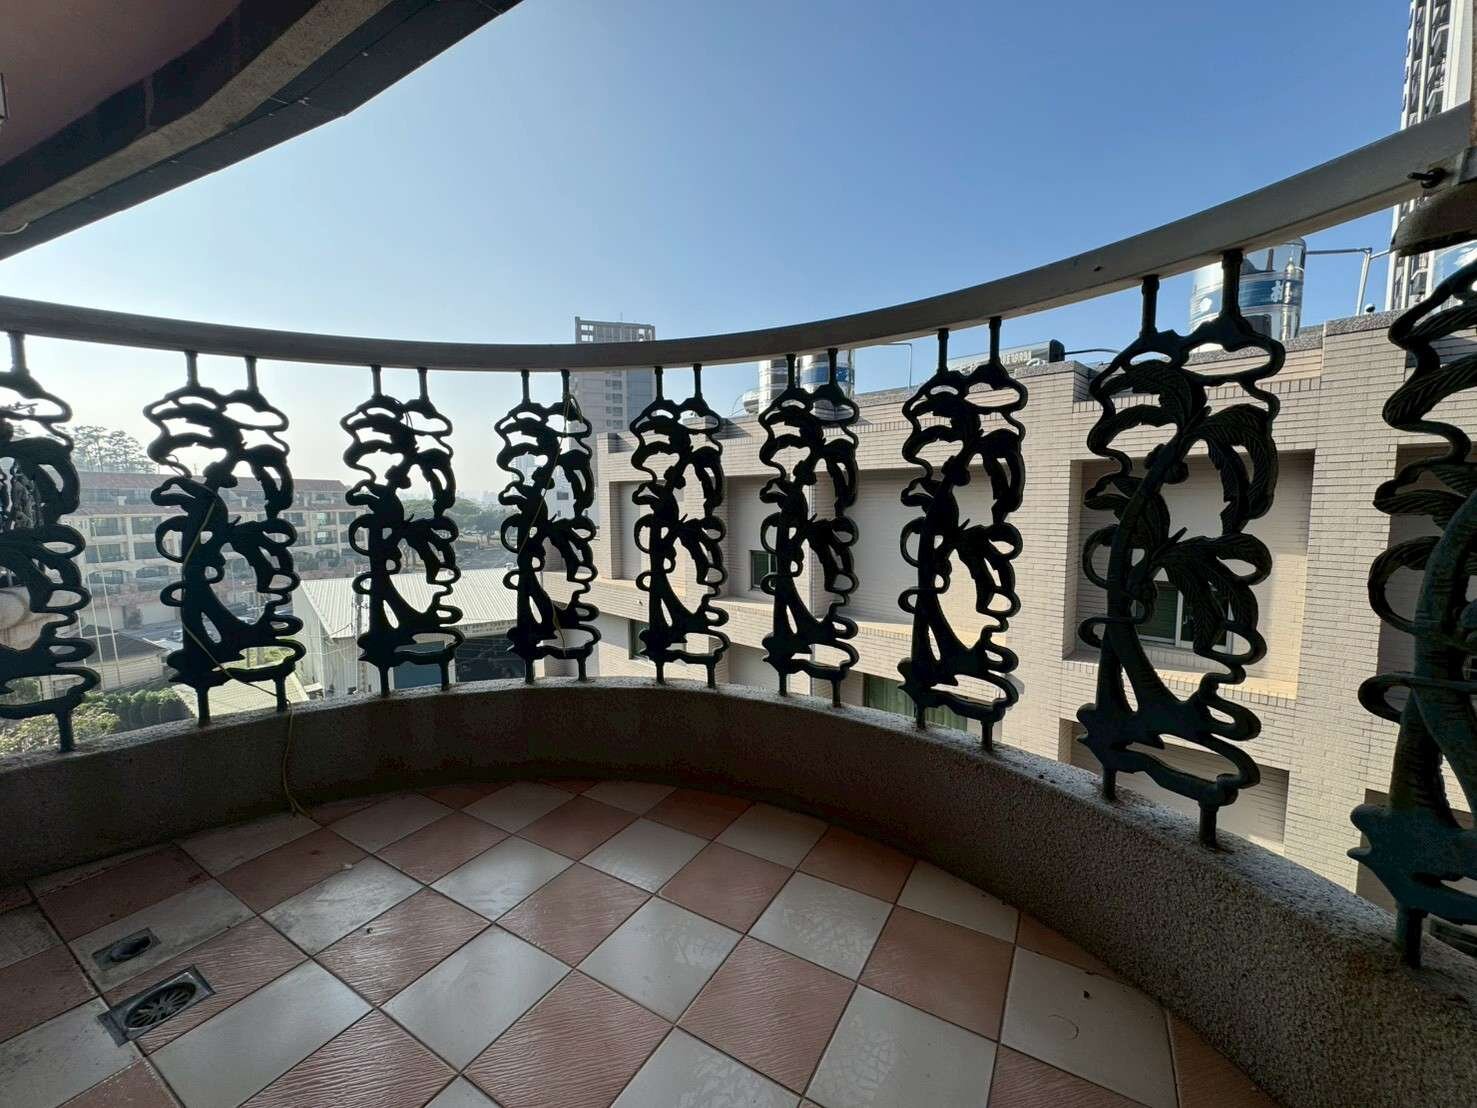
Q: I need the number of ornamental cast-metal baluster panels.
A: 9